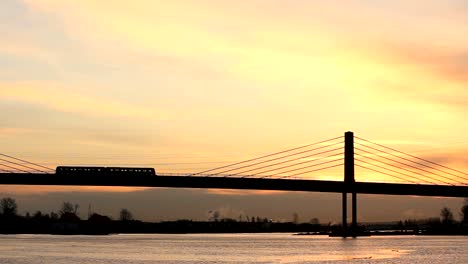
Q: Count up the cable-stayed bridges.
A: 1